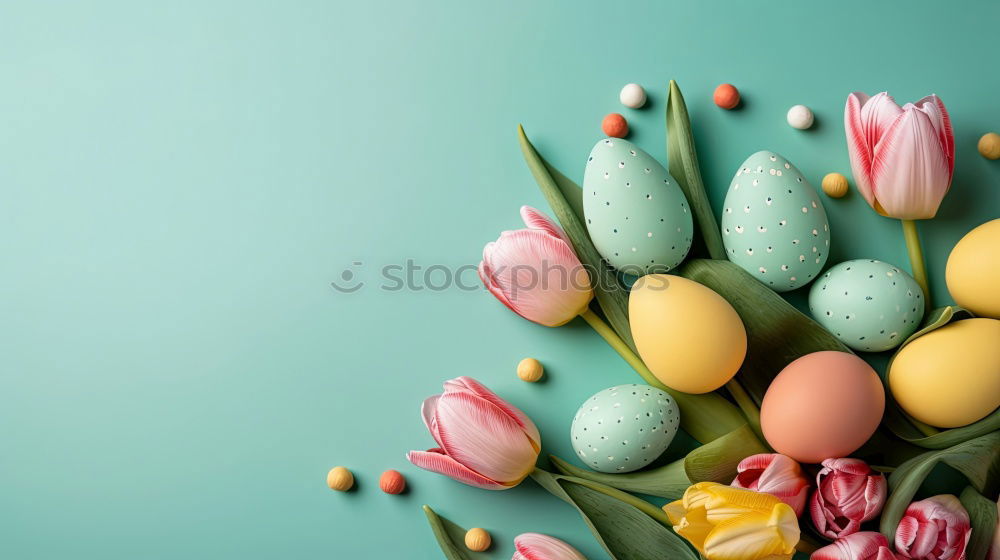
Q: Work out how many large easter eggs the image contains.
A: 8